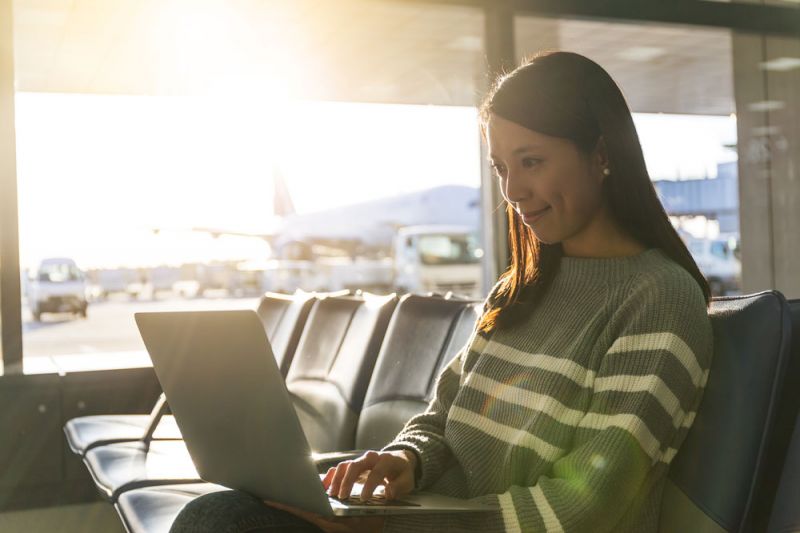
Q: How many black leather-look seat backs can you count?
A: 5